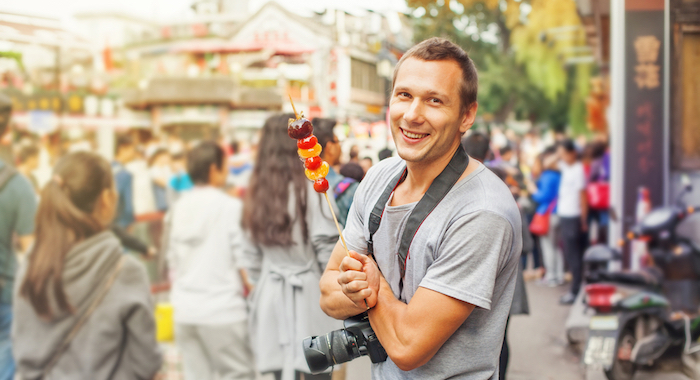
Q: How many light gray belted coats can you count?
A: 1